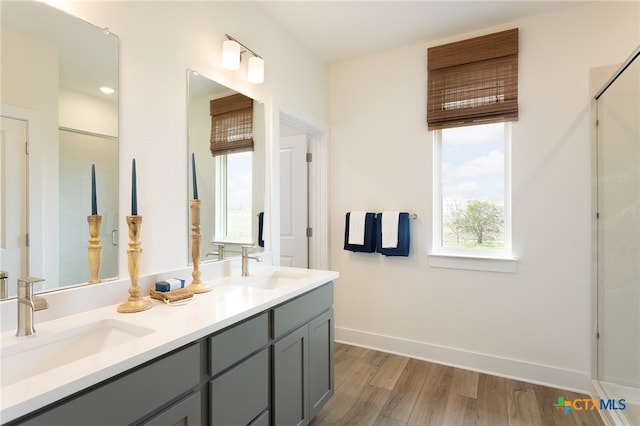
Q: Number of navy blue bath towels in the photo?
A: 2